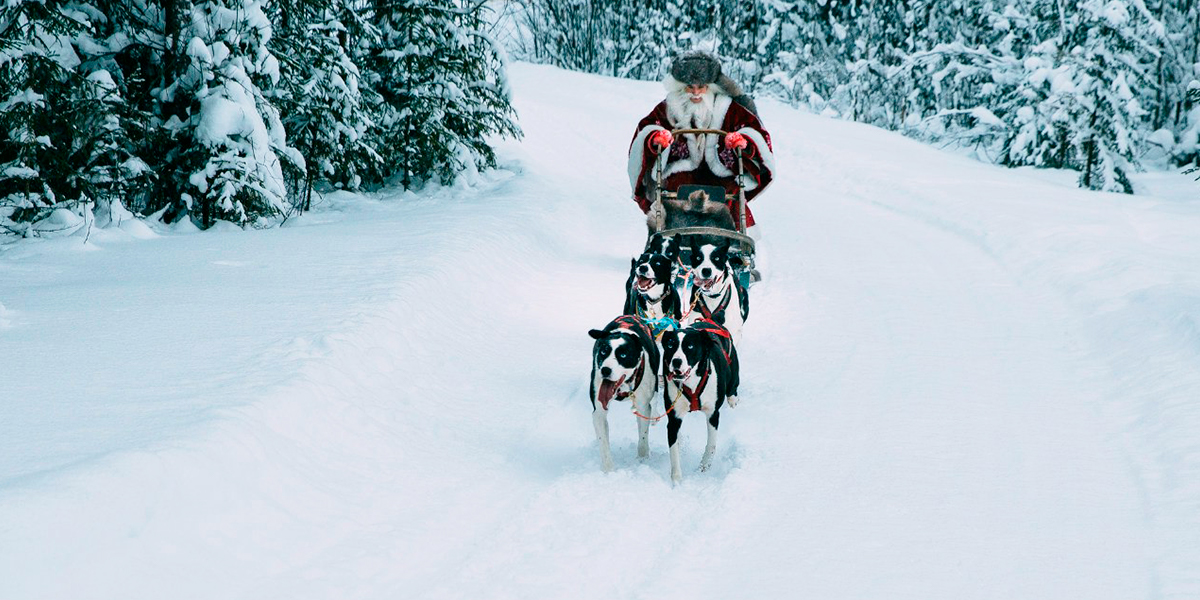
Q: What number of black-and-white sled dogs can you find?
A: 5